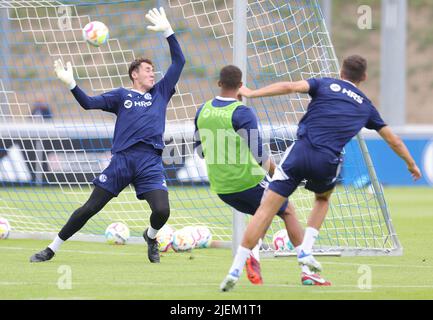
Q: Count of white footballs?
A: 7